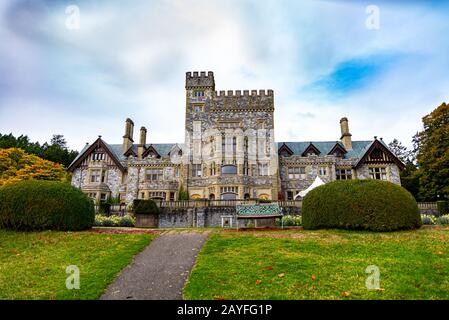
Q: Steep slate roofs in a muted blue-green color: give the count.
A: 2